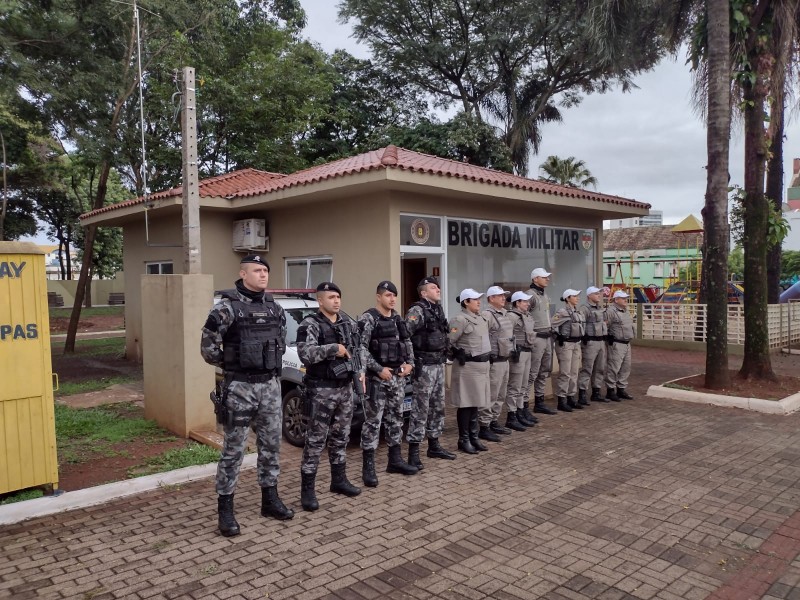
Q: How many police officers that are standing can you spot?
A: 11